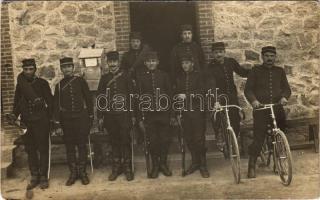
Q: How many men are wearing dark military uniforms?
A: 9